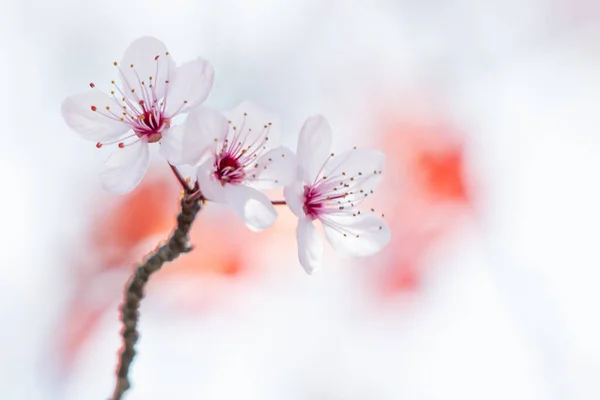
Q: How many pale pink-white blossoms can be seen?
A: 3